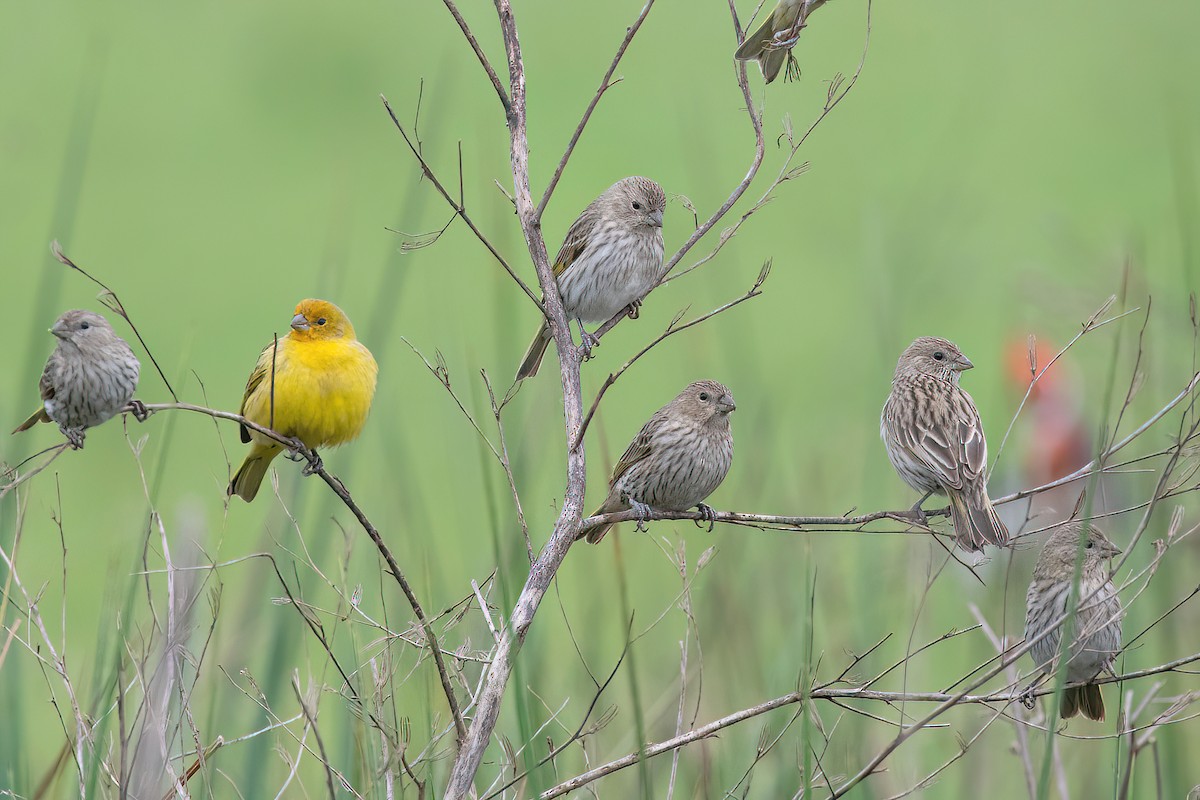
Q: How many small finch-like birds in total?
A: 7